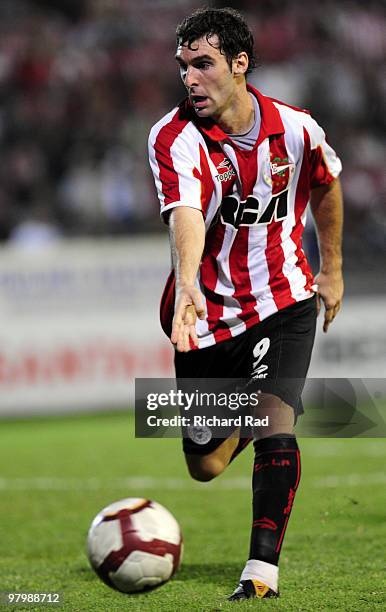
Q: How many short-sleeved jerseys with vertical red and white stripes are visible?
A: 1